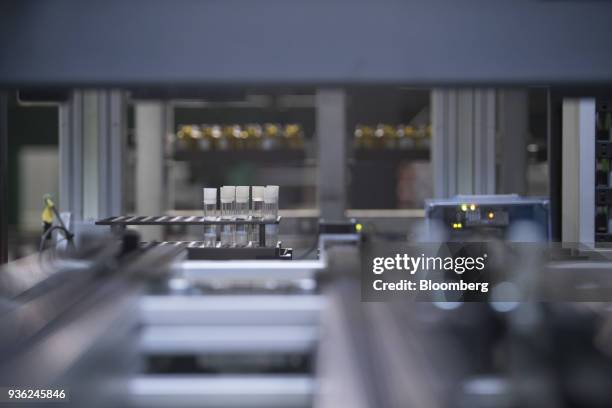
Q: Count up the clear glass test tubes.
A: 5